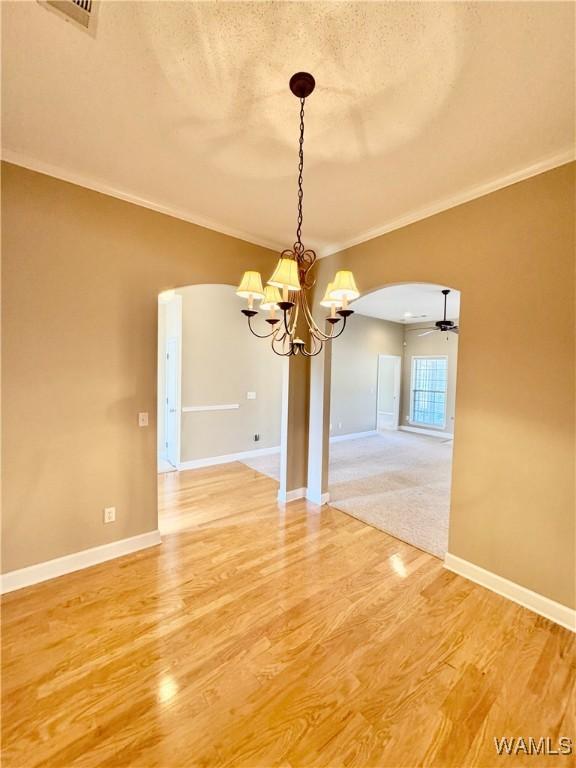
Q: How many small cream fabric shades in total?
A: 5